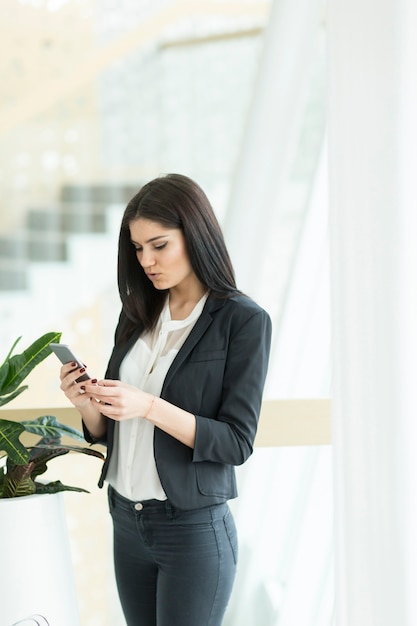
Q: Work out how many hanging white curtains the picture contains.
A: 1